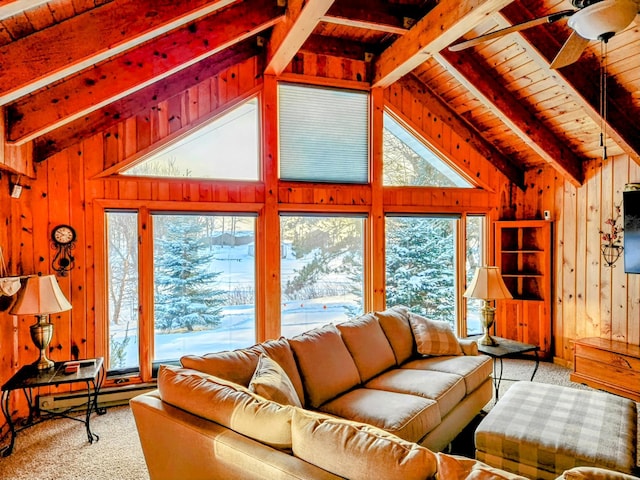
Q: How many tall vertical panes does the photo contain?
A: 5